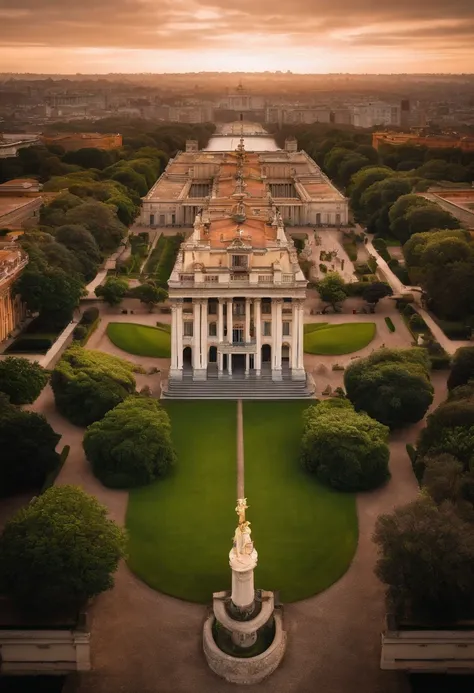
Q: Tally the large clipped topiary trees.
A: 4